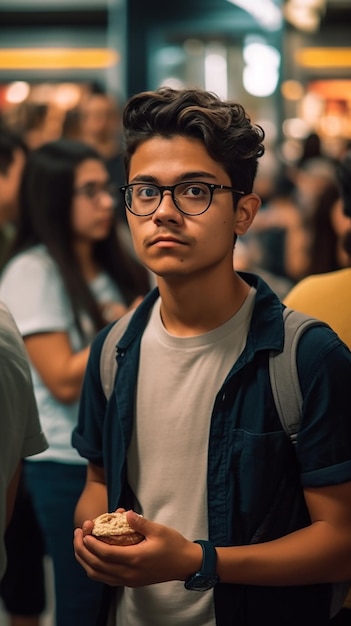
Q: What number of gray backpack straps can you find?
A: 2